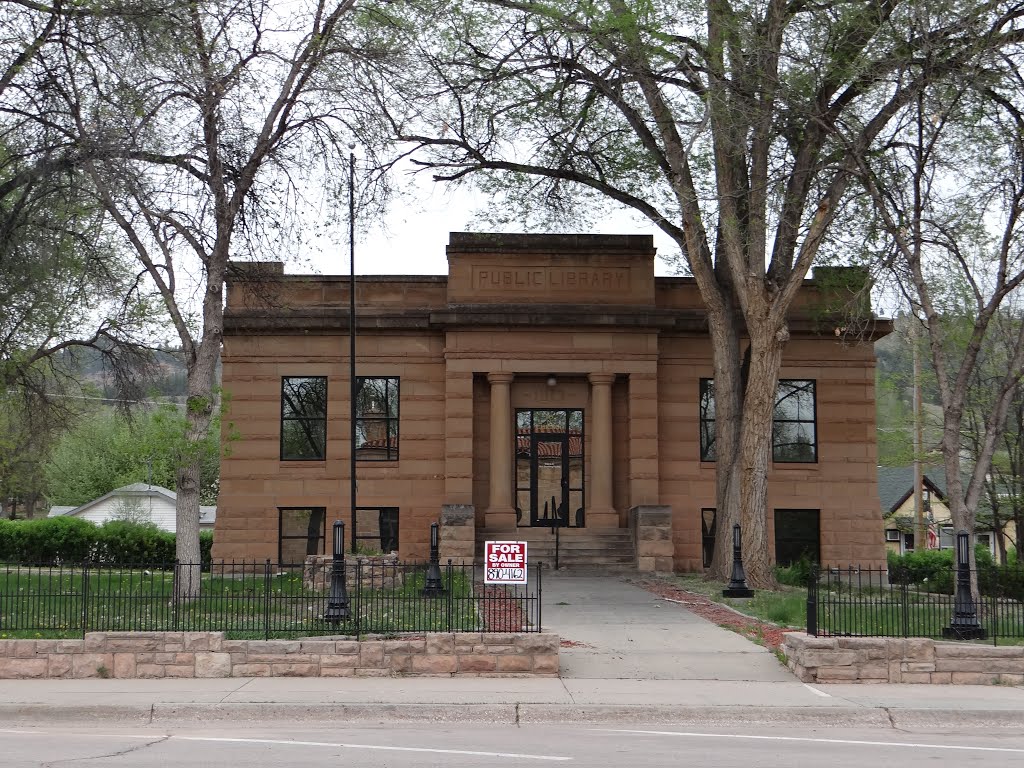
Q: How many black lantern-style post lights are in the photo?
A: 4